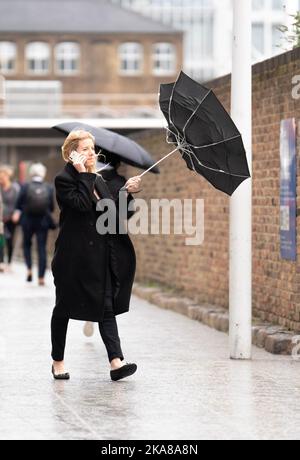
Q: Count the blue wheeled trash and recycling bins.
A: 0